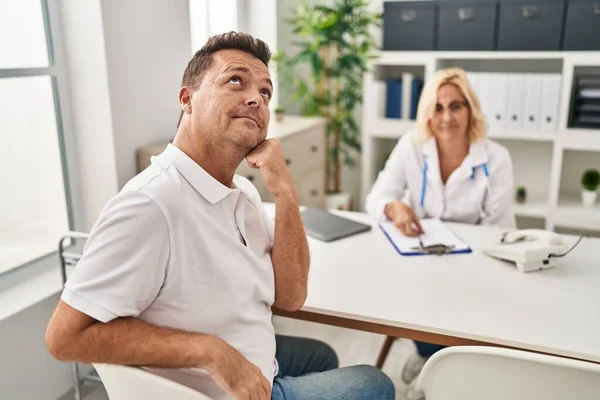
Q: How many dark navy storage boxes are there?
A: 4